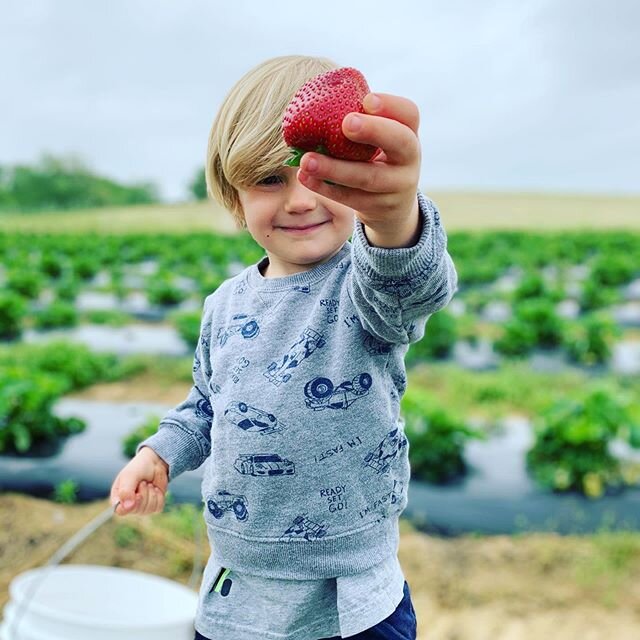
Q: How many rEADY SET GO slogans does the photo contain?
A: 2